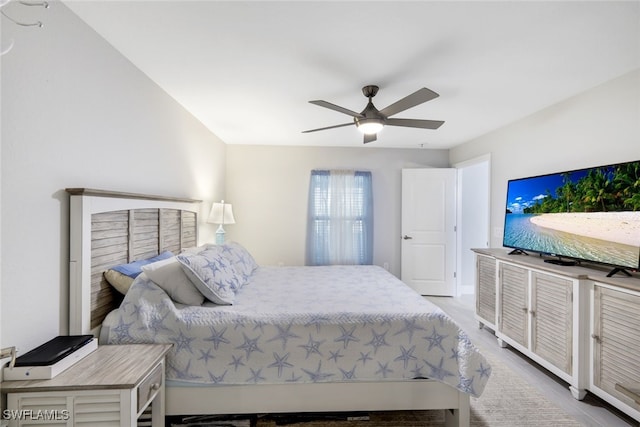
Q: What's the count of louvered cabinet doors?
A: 4